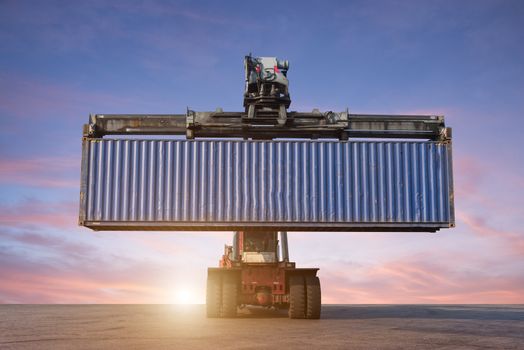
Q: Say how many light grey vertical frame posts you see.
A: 2